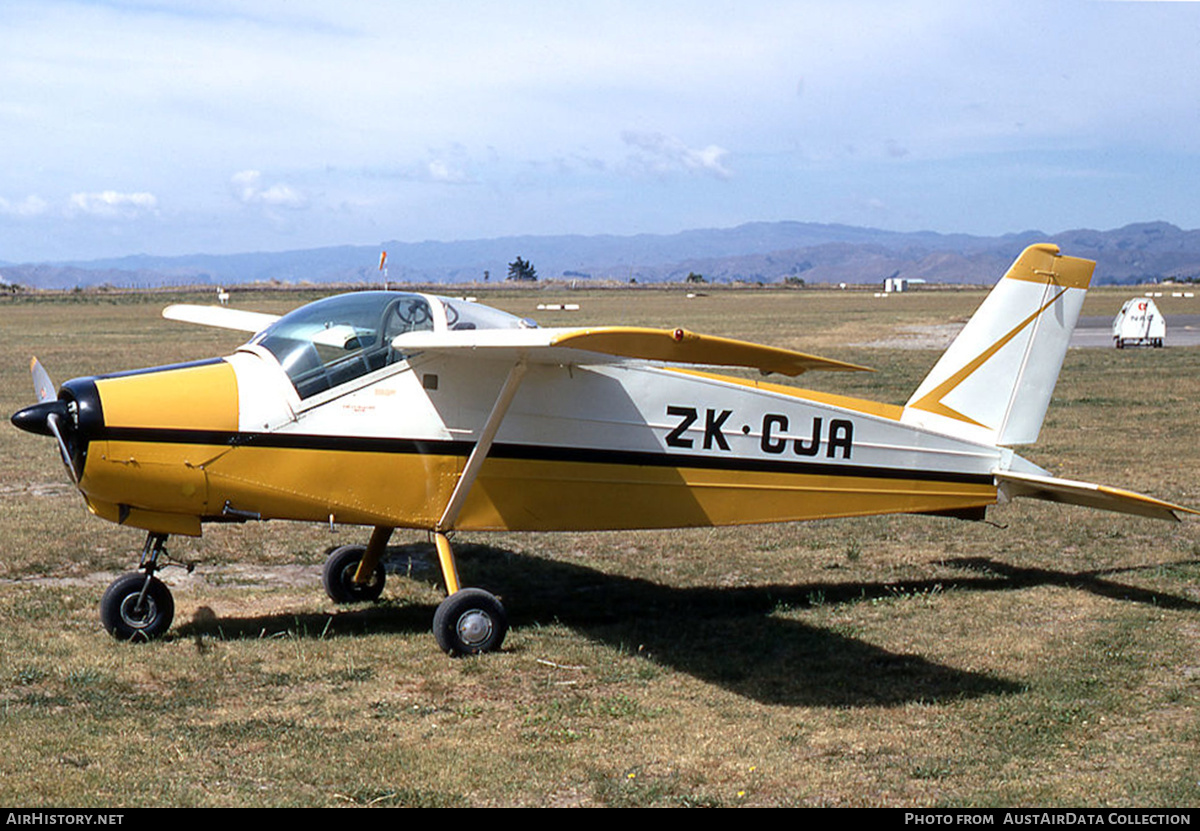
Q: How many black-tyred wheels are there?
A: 3